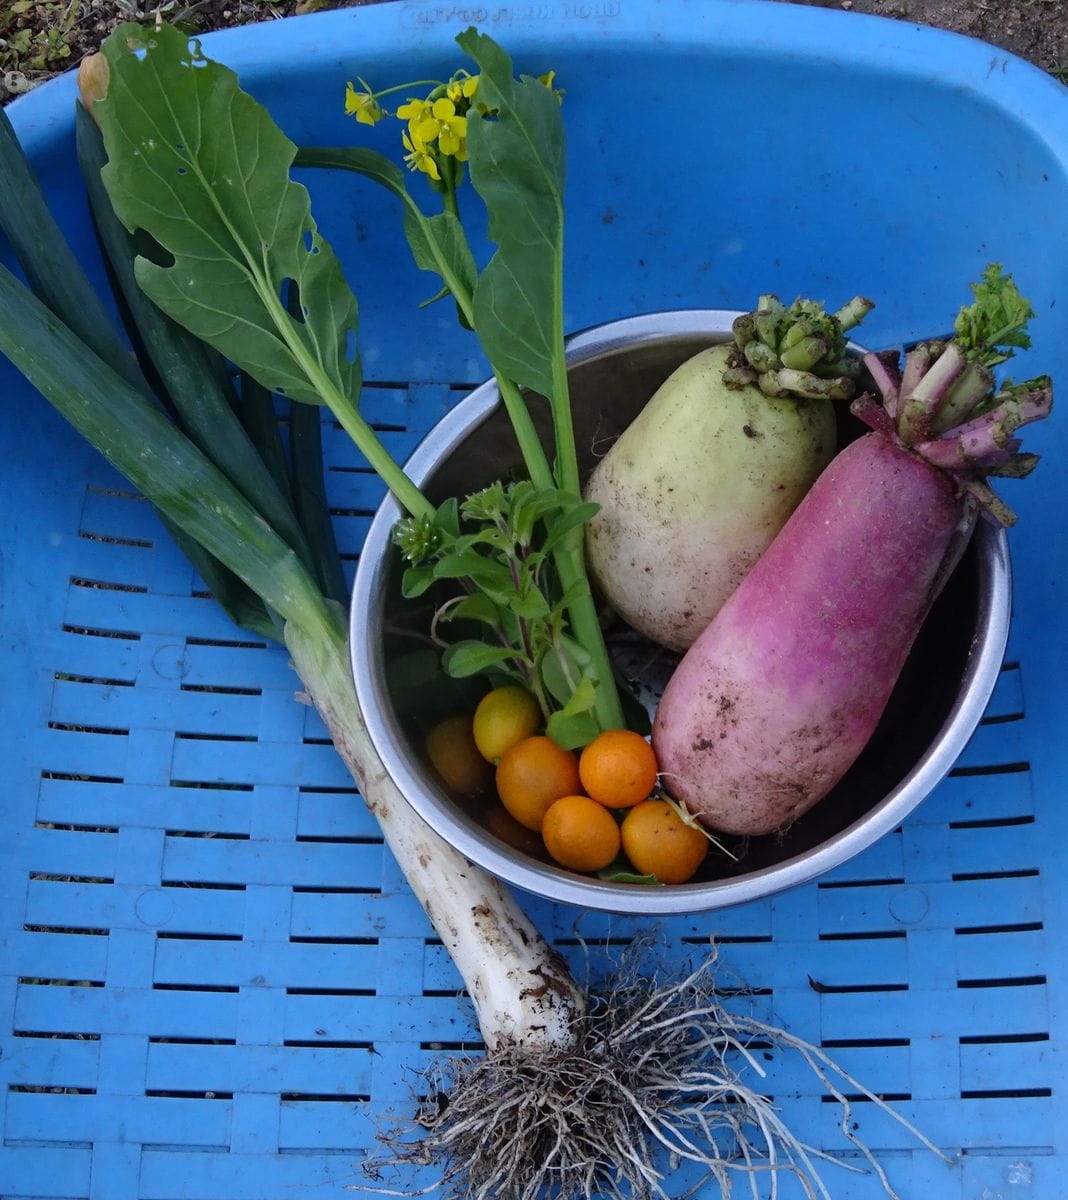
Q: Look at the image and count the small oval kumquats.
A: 5